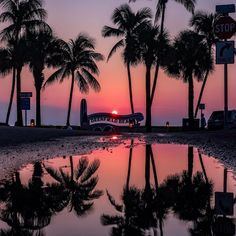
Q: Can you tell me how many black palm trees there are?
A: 9